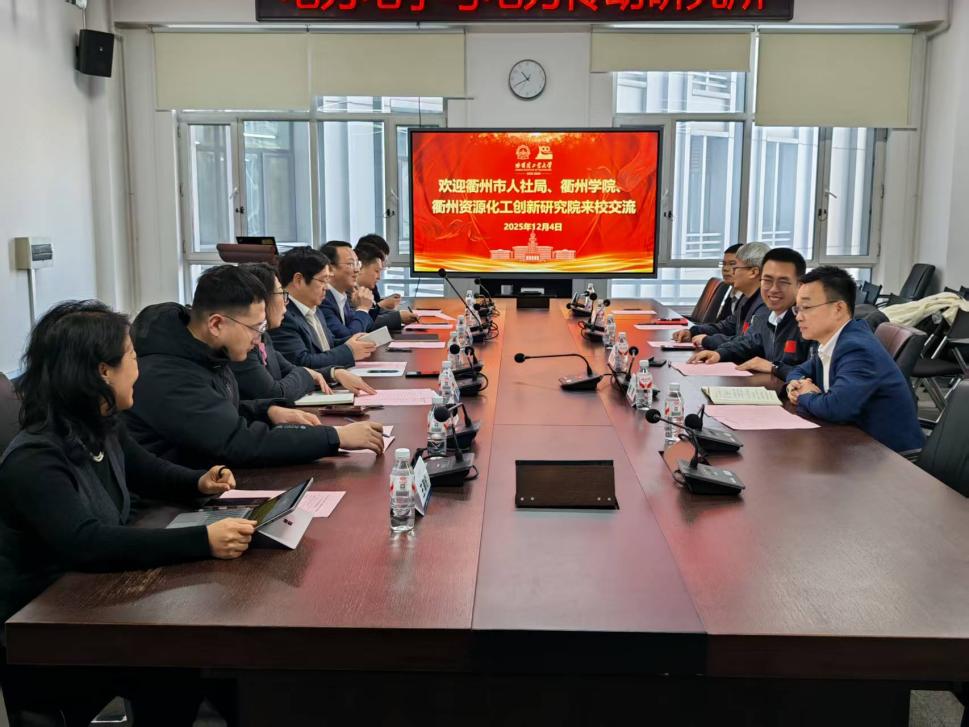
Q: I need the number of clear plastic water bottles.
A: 12